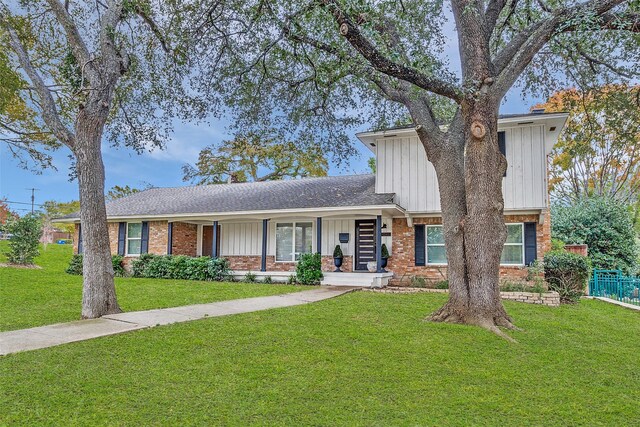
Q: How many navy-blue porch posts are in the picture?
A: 5